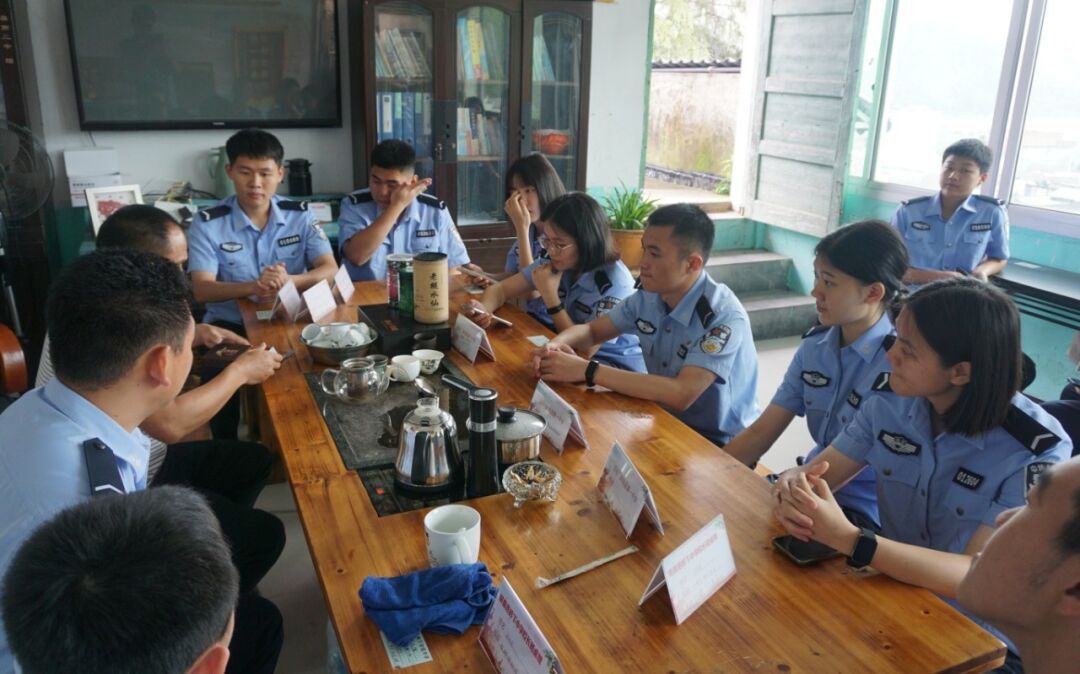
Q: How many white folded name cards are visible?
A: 8